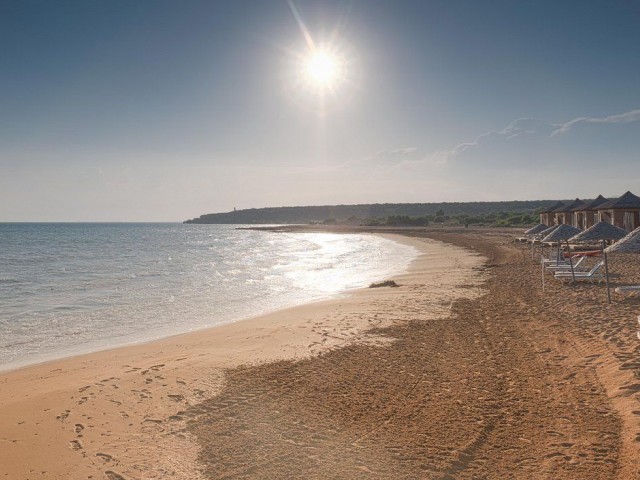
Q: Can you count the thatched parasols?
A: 5